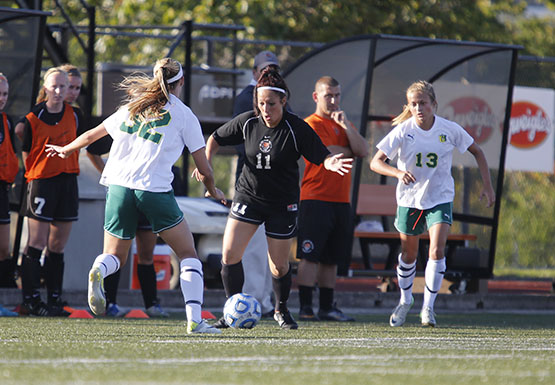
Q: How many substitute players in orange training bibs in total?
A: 2